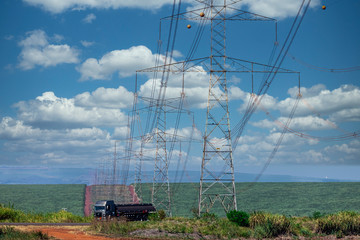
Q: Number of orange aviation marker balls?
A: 3